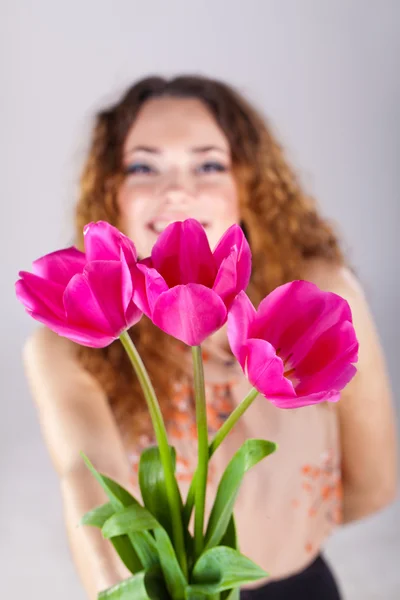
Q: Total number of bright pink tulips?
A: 3